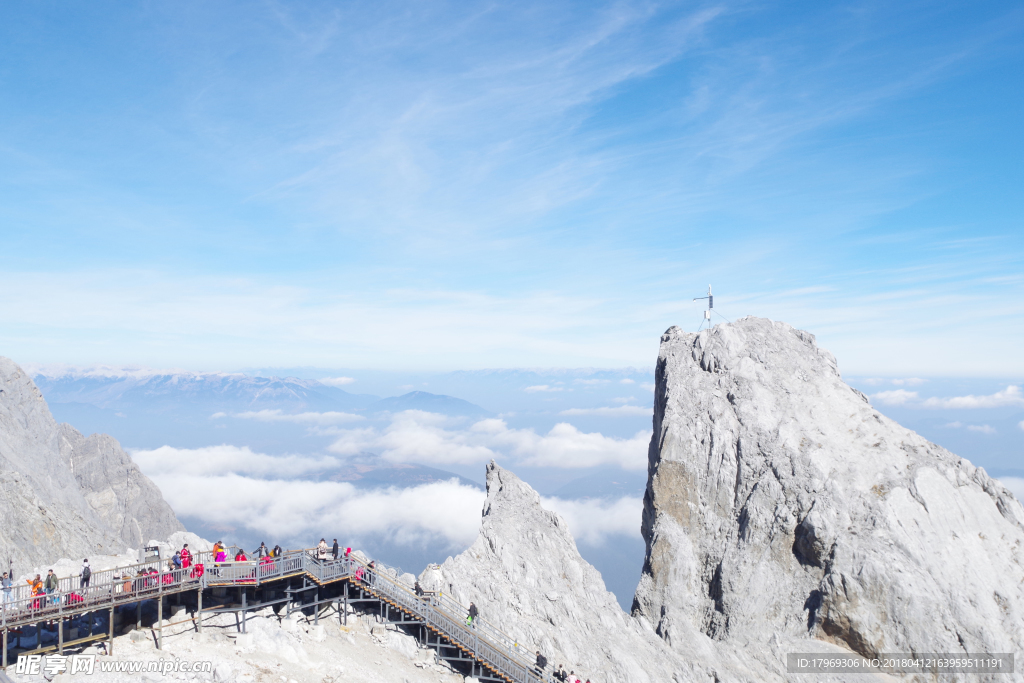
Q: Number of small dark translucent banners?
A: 1